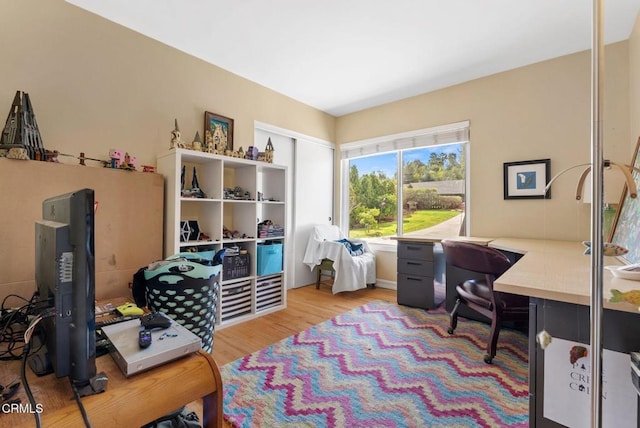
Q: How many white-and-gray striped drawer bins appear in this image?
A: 2